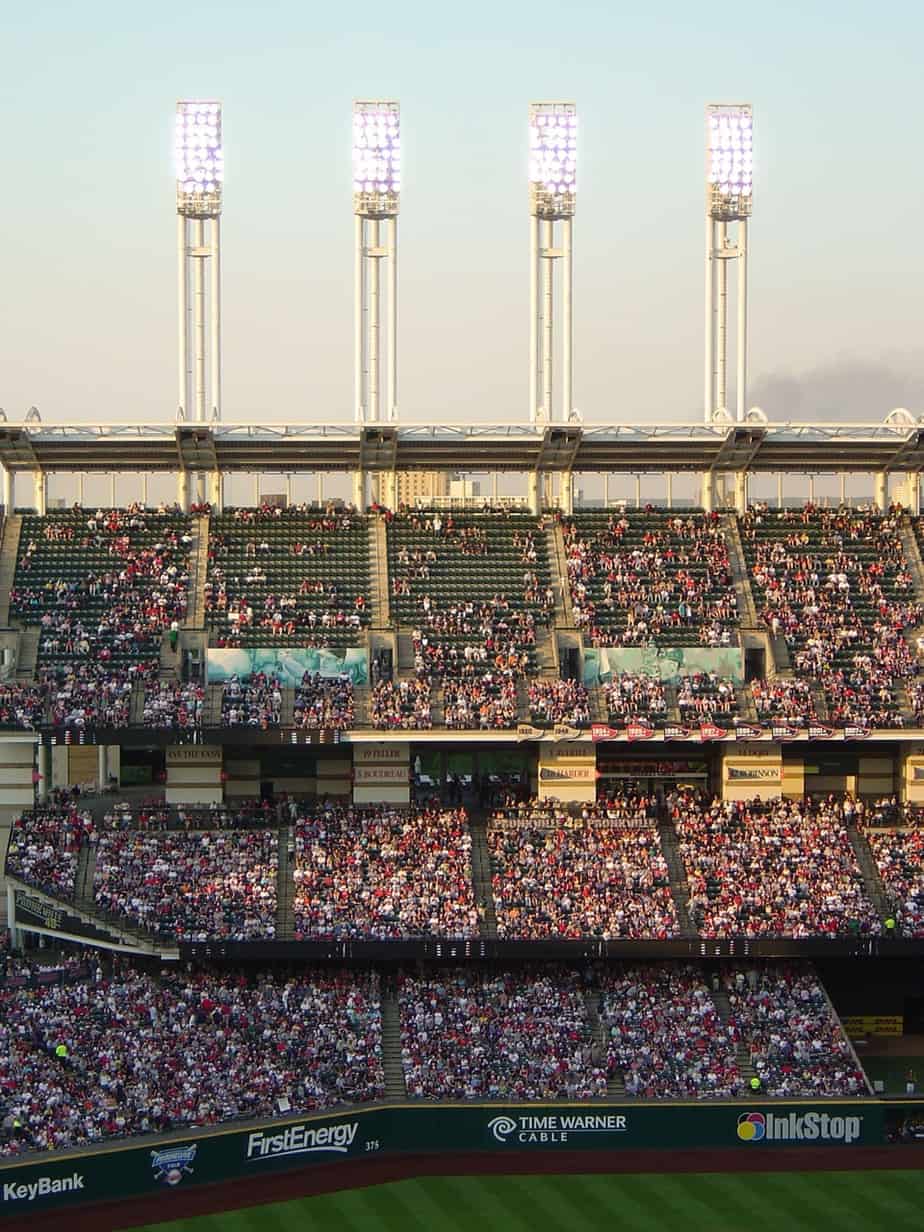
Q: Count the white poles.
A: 12